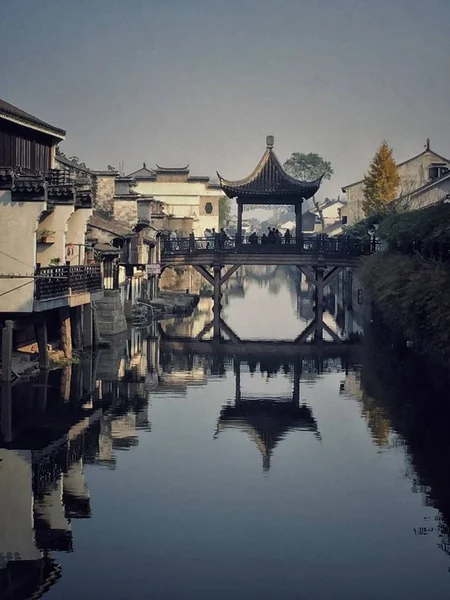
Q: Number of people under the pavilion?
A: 6